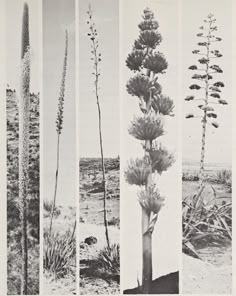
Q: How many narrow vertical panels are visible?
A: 5